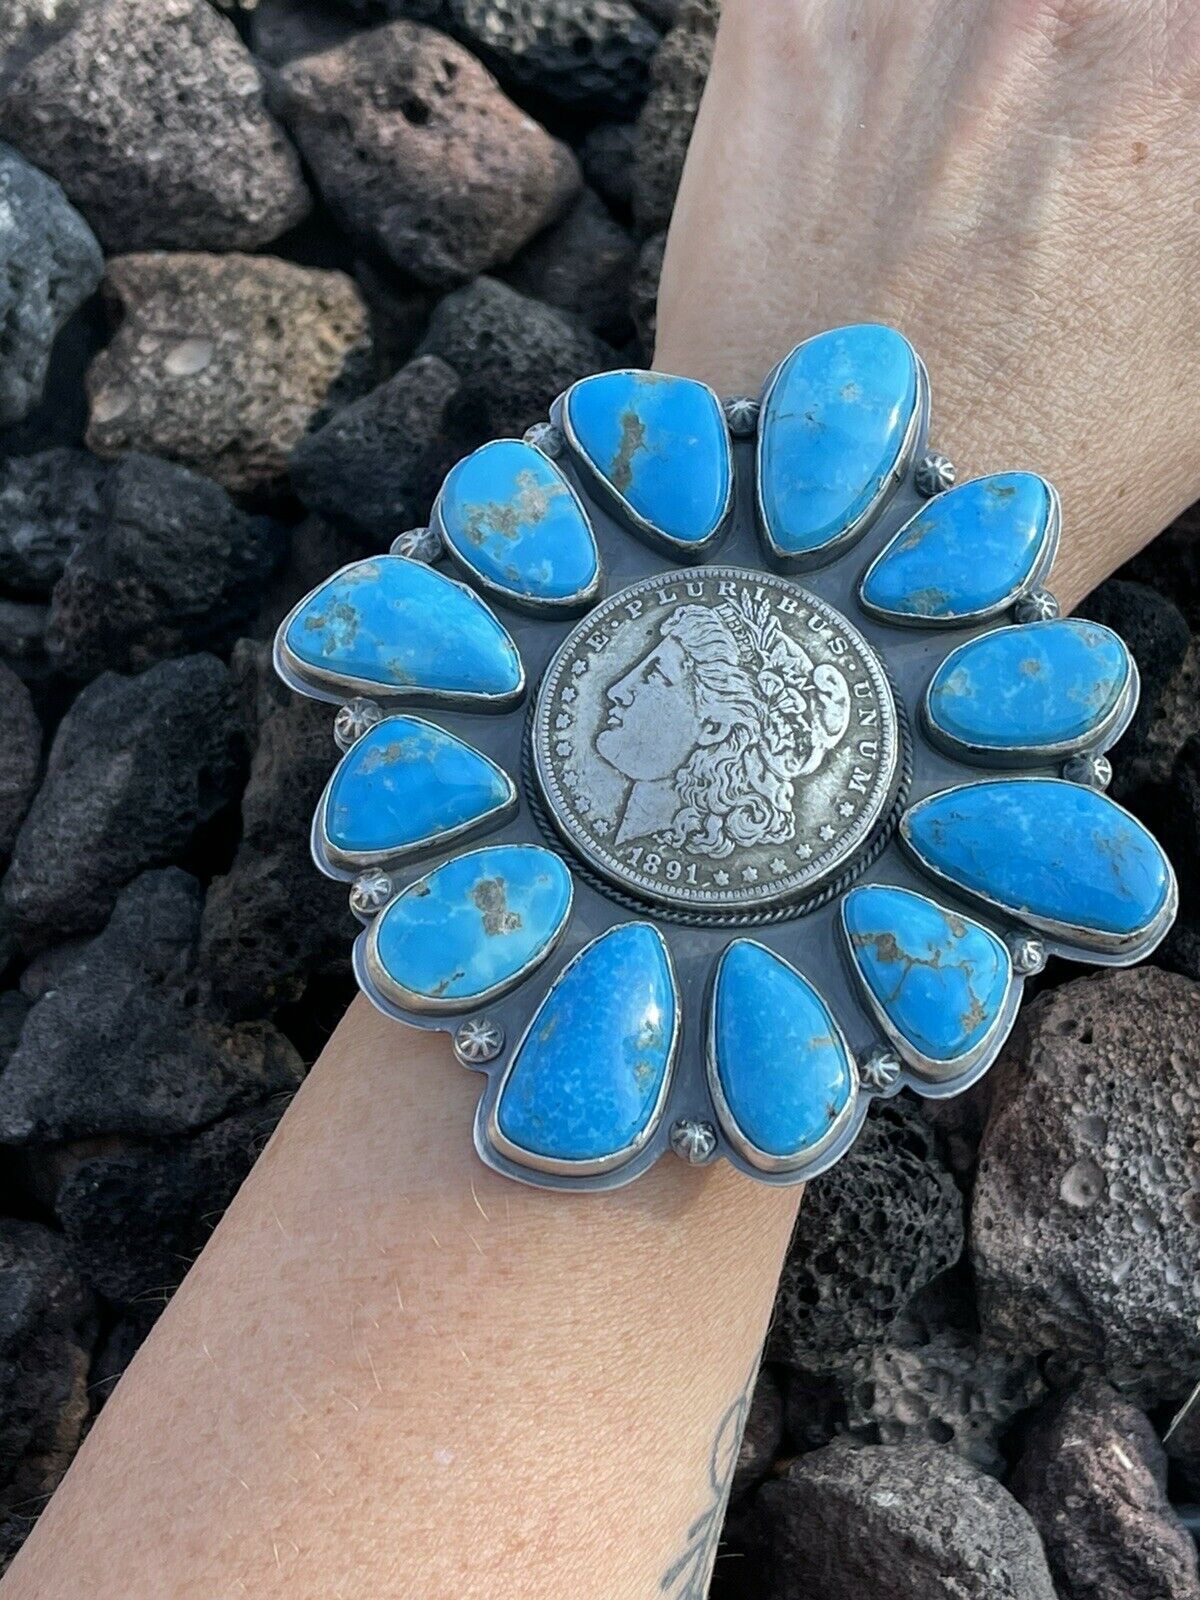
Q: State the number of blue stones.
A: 12